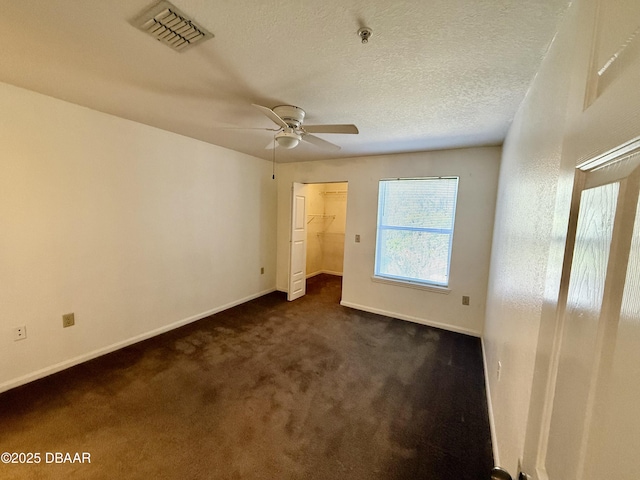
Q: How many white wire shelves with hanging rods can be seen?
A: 3